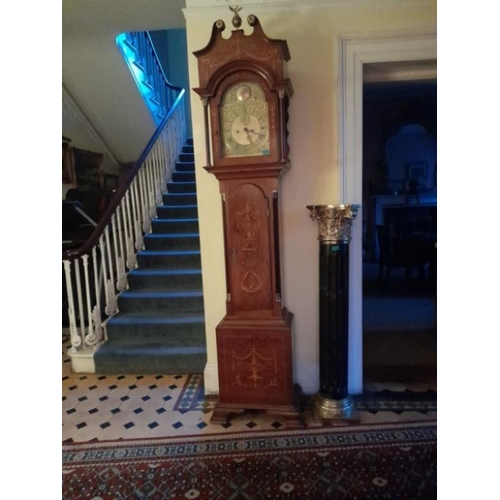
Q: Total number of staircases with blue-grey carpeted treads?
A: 1